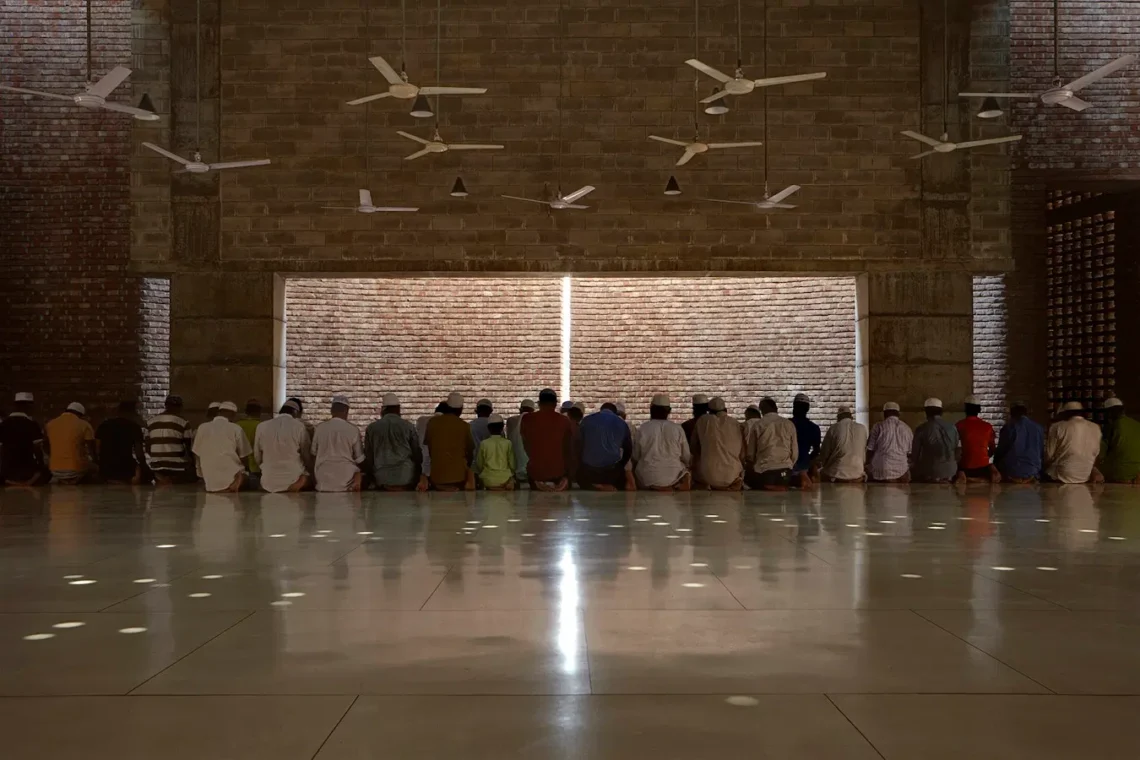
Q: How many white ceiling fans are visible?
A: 11